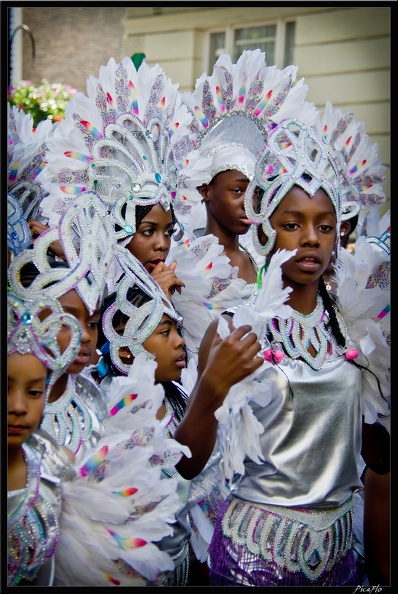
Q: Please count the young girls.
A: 6